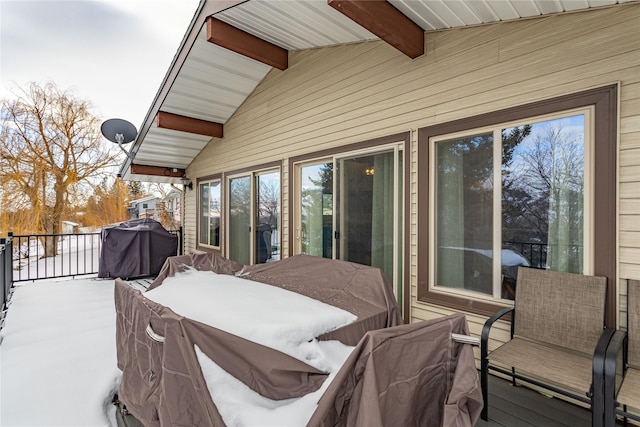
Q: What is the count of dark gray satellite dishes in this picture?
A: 1